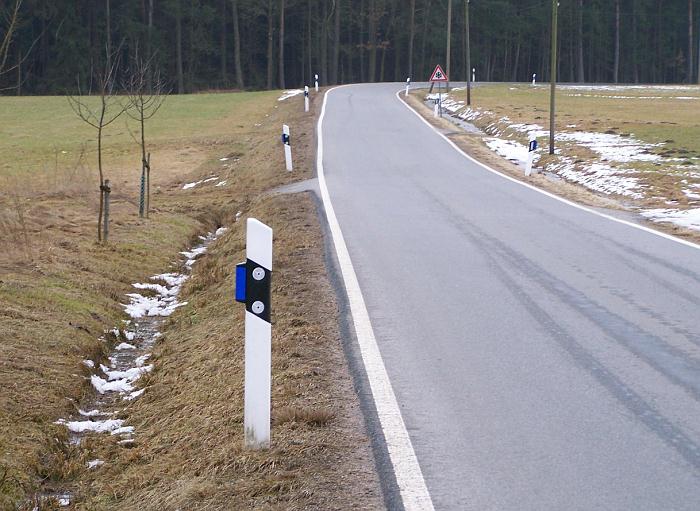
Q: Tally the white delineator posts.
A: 9